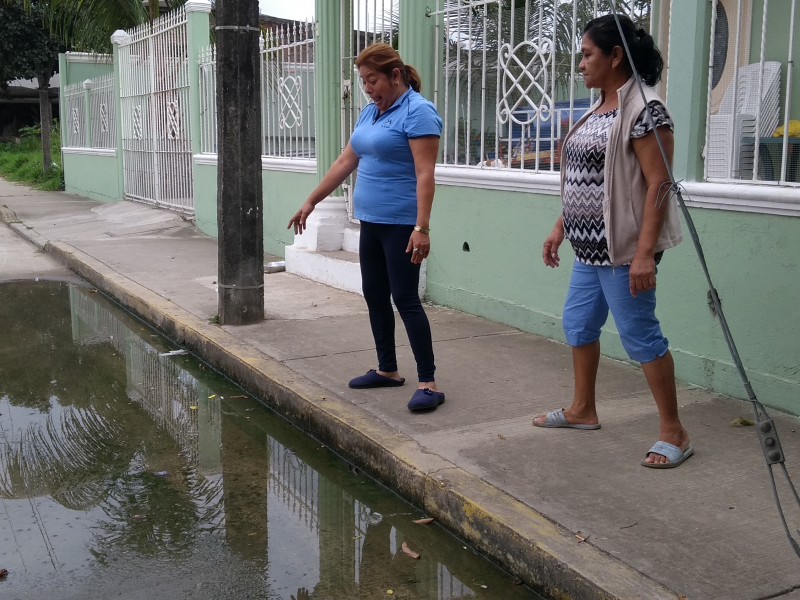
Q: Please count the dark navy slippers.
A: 2